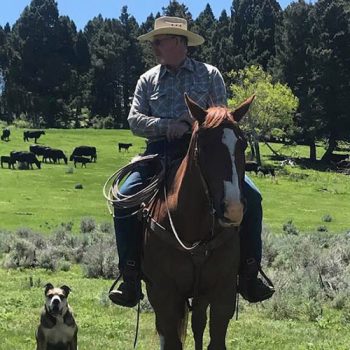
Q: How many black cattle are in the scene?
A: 11